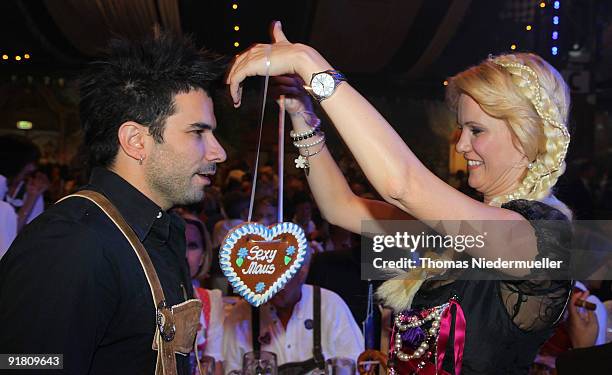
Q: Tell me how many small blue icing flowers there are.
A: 3